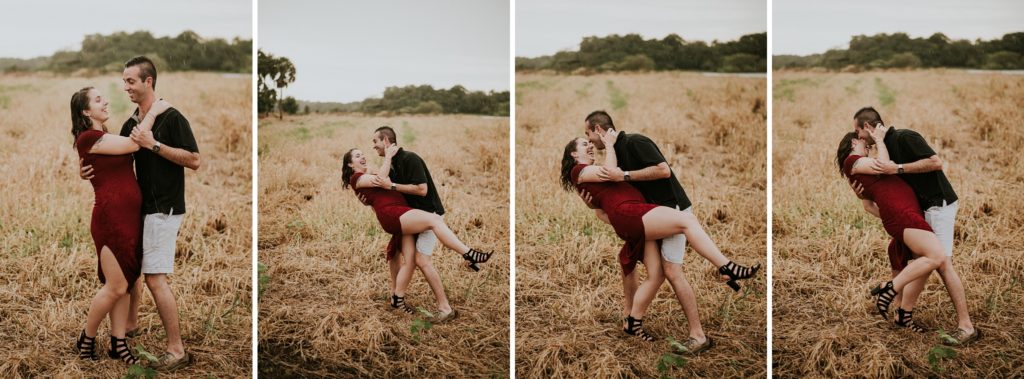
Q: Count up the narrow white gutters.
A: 3